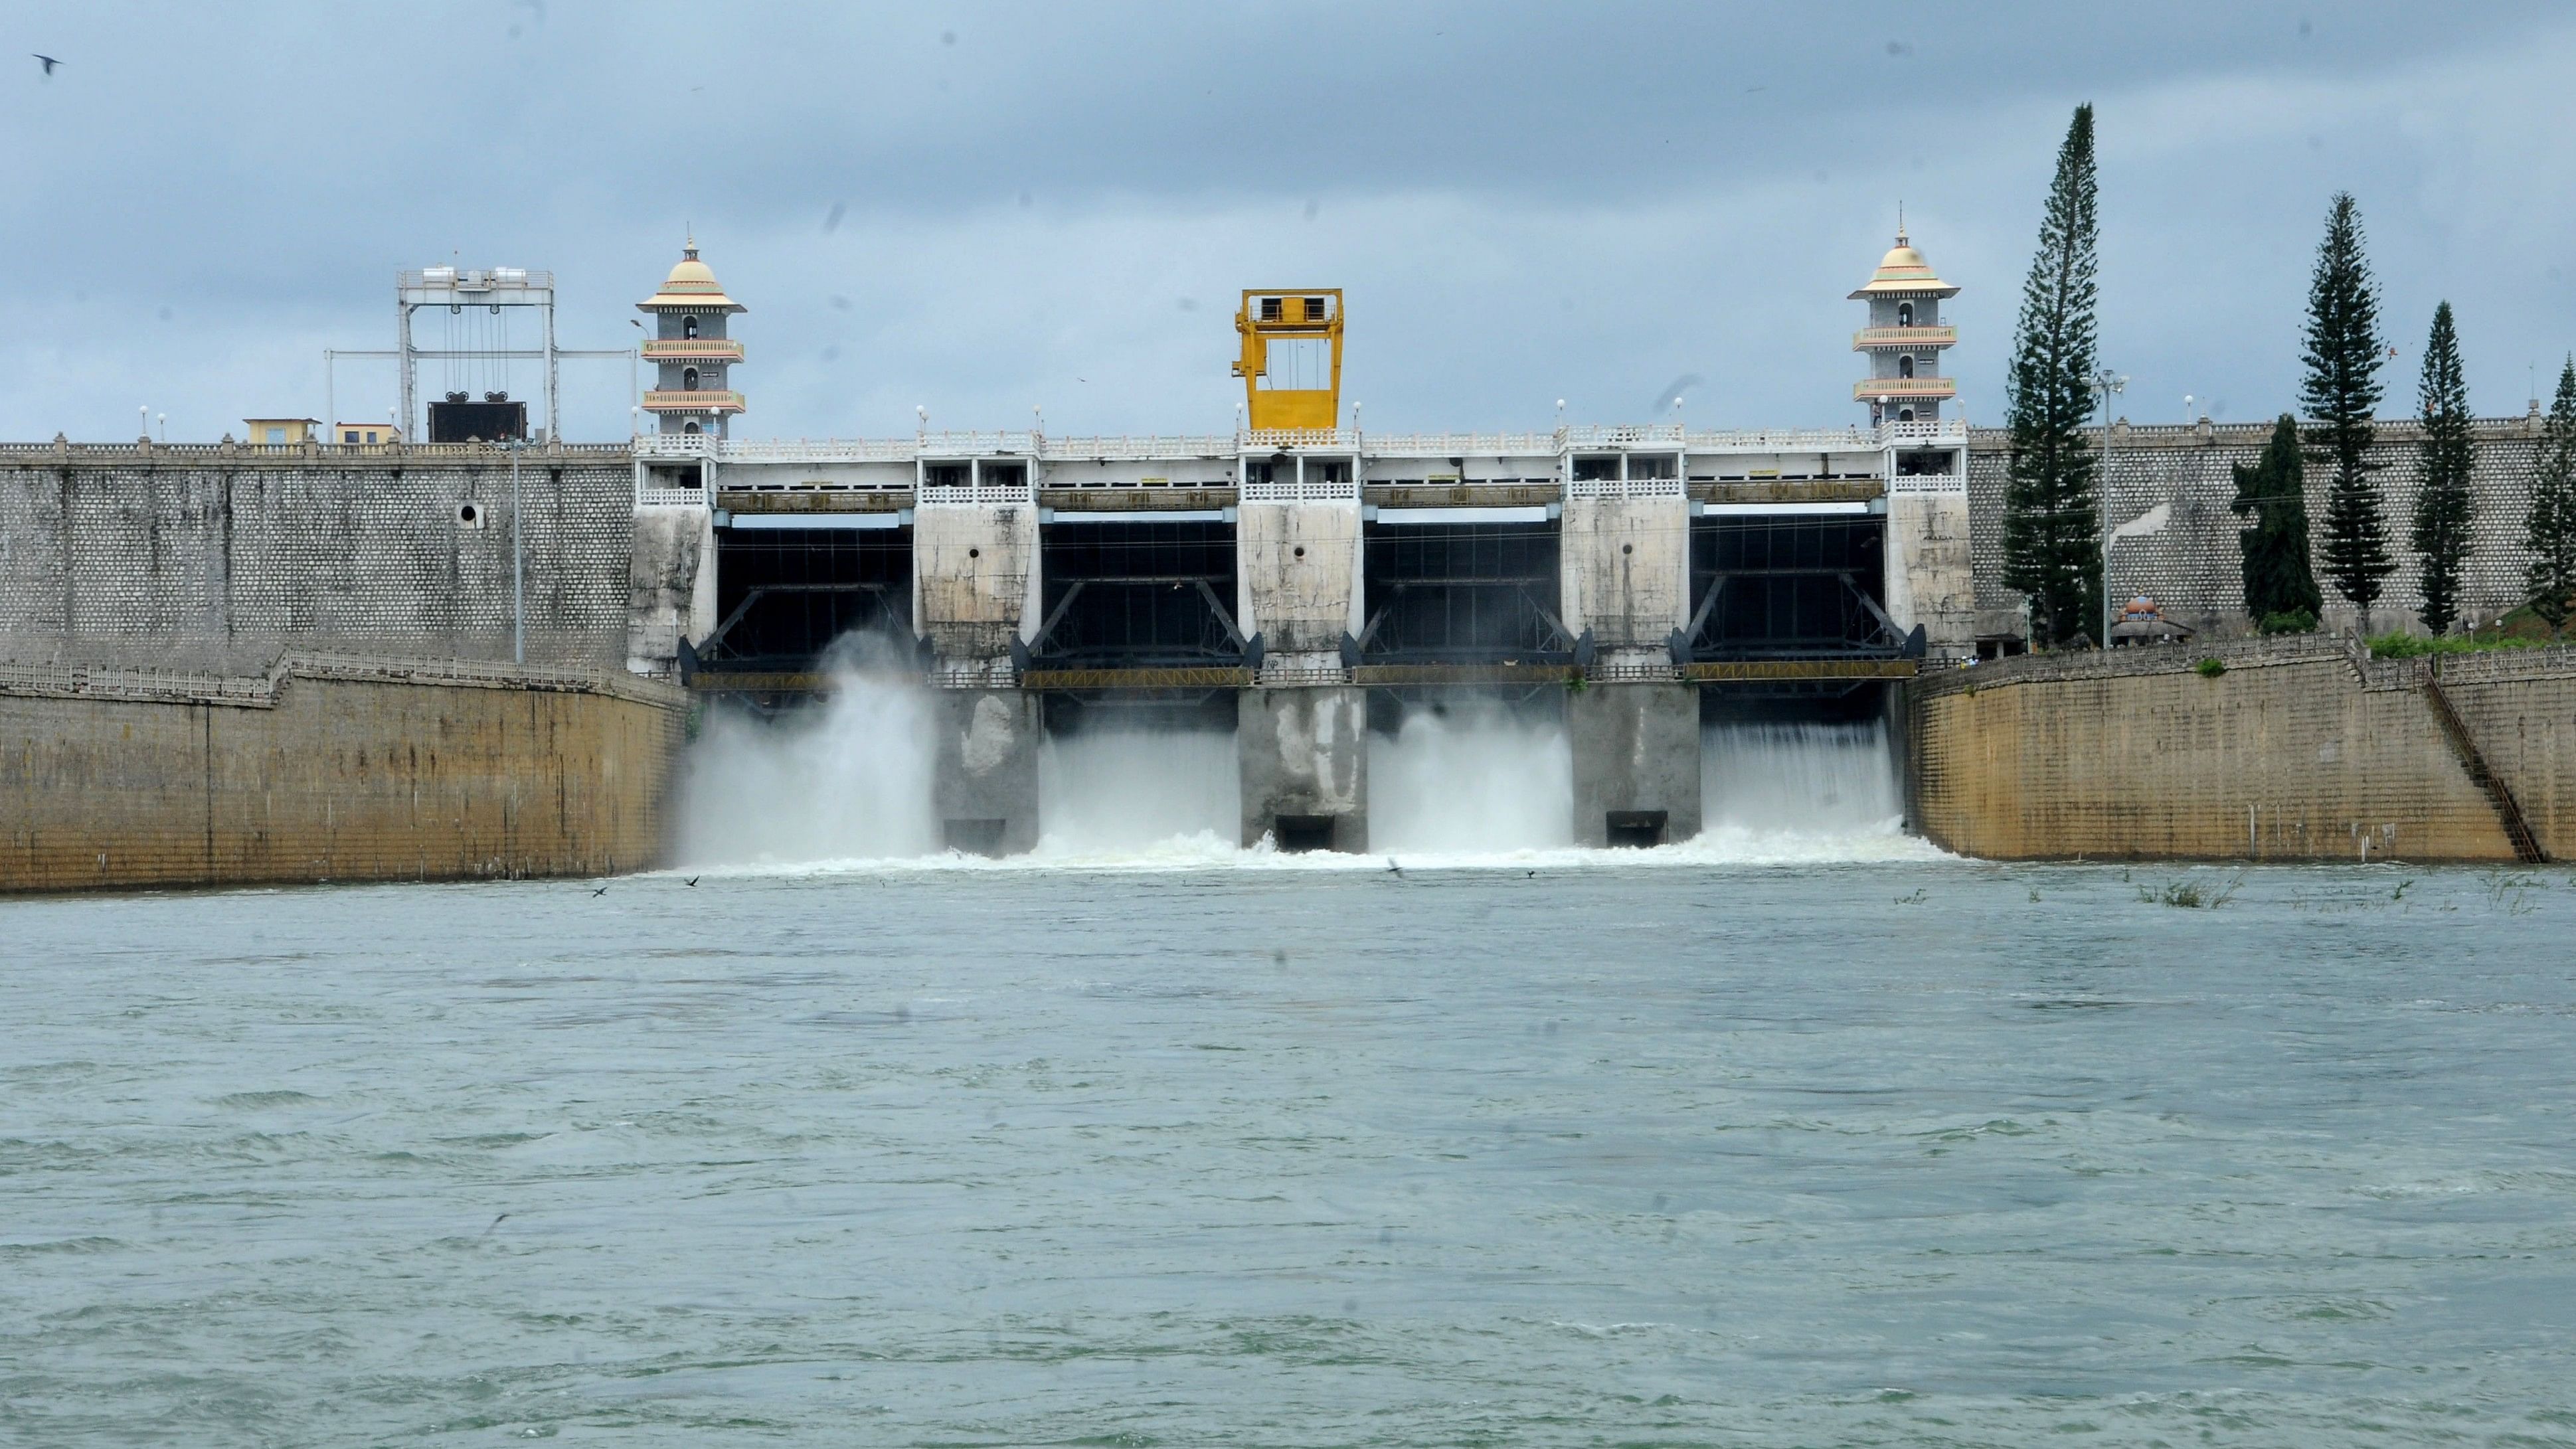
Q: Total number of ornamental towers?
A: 2